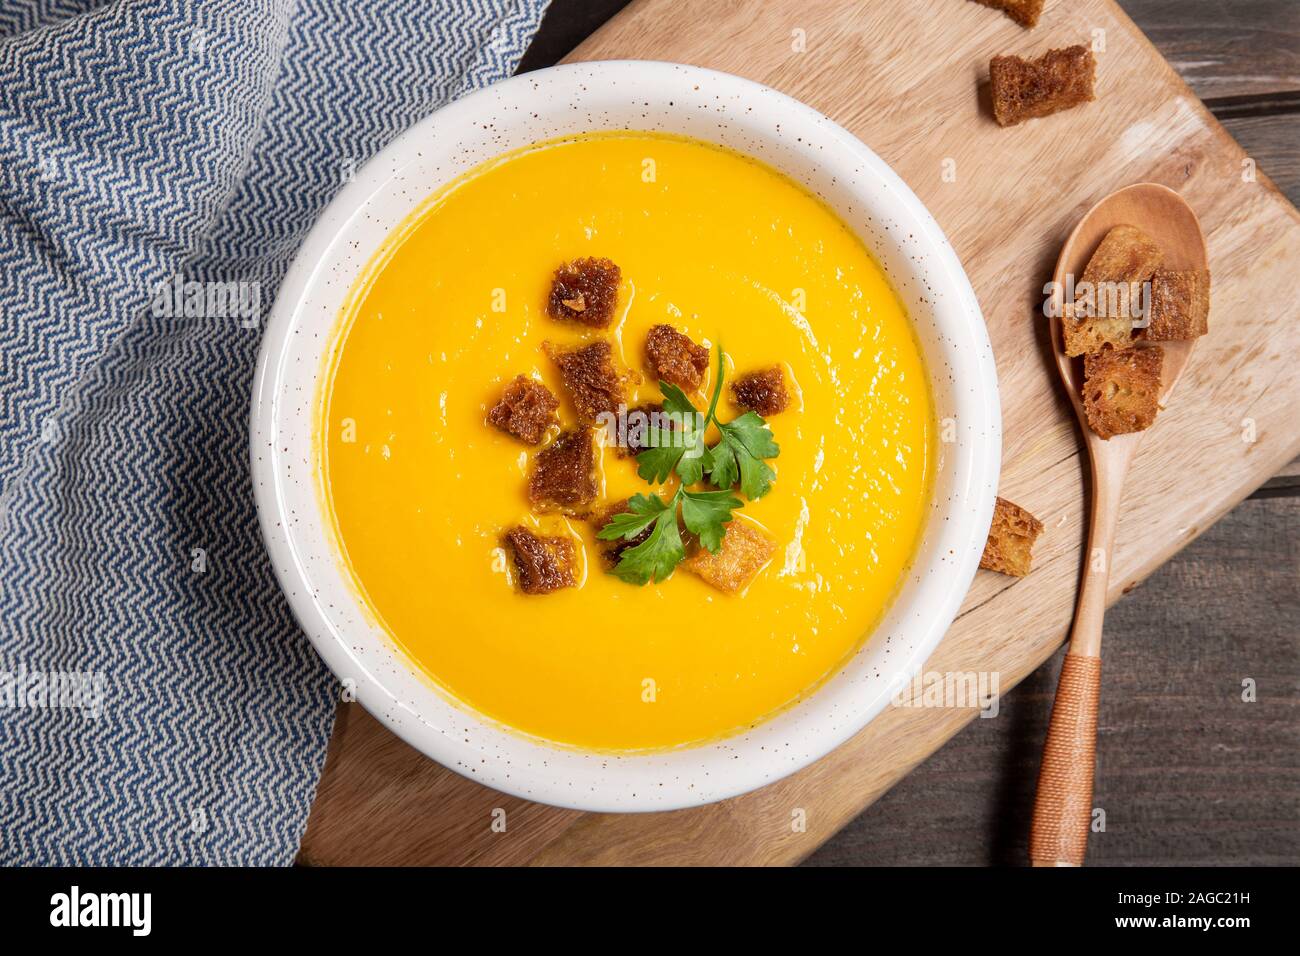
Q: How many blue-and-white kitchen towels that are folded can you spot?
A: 1